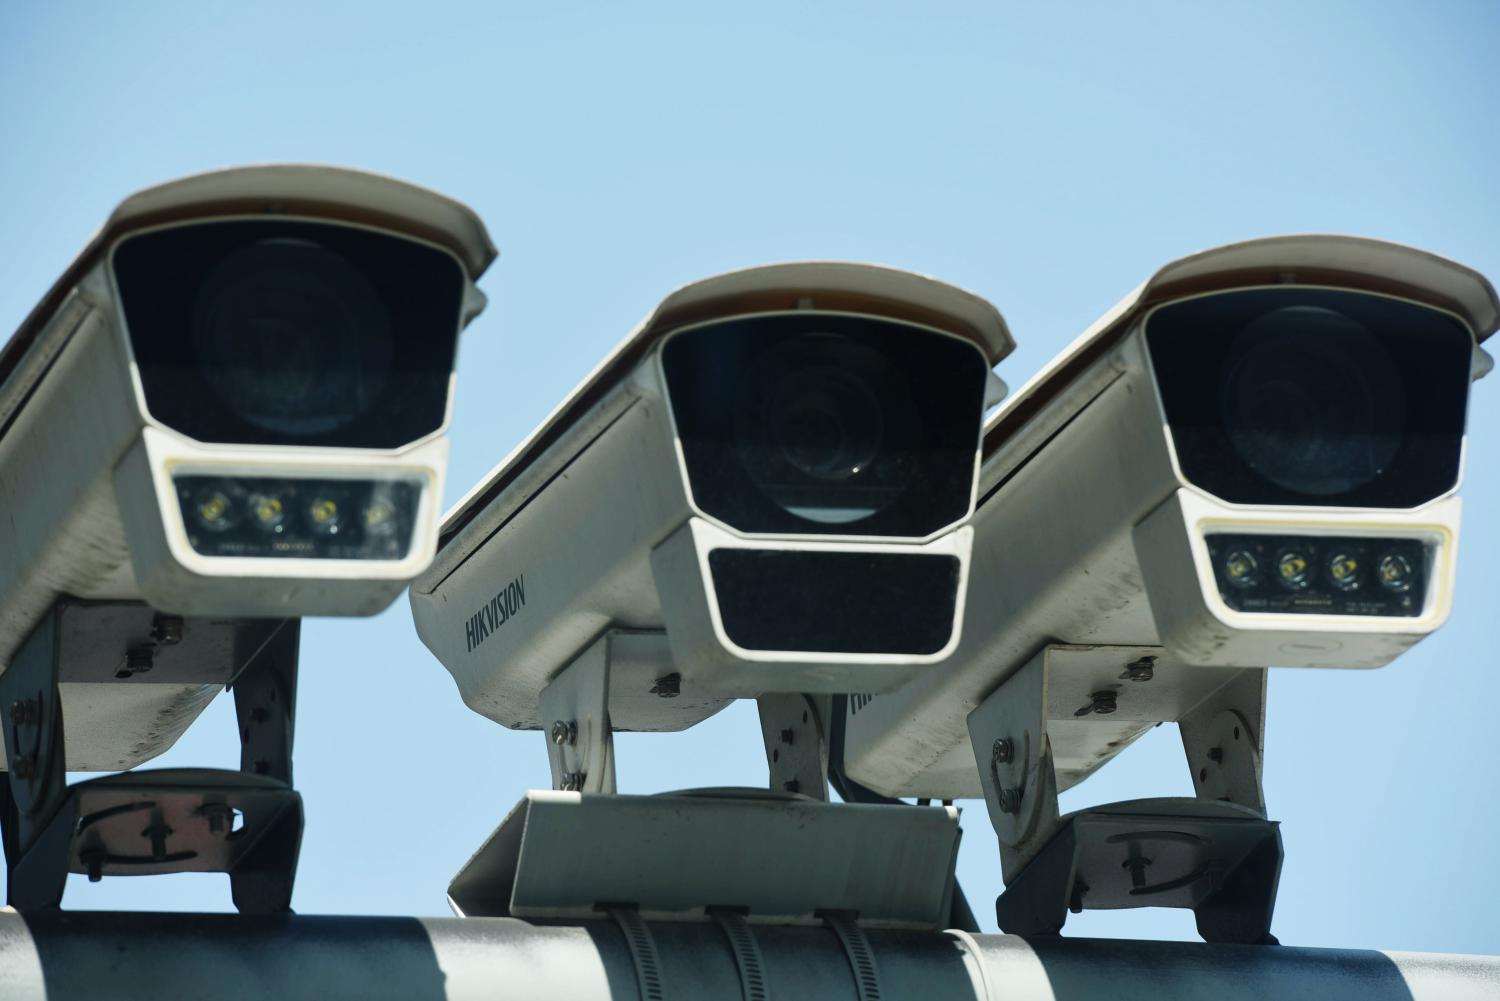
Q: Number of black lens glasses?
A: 3